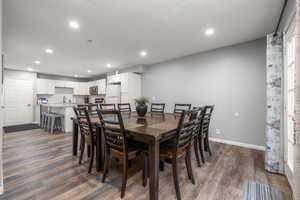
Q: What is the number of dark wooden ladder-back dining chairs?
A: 10